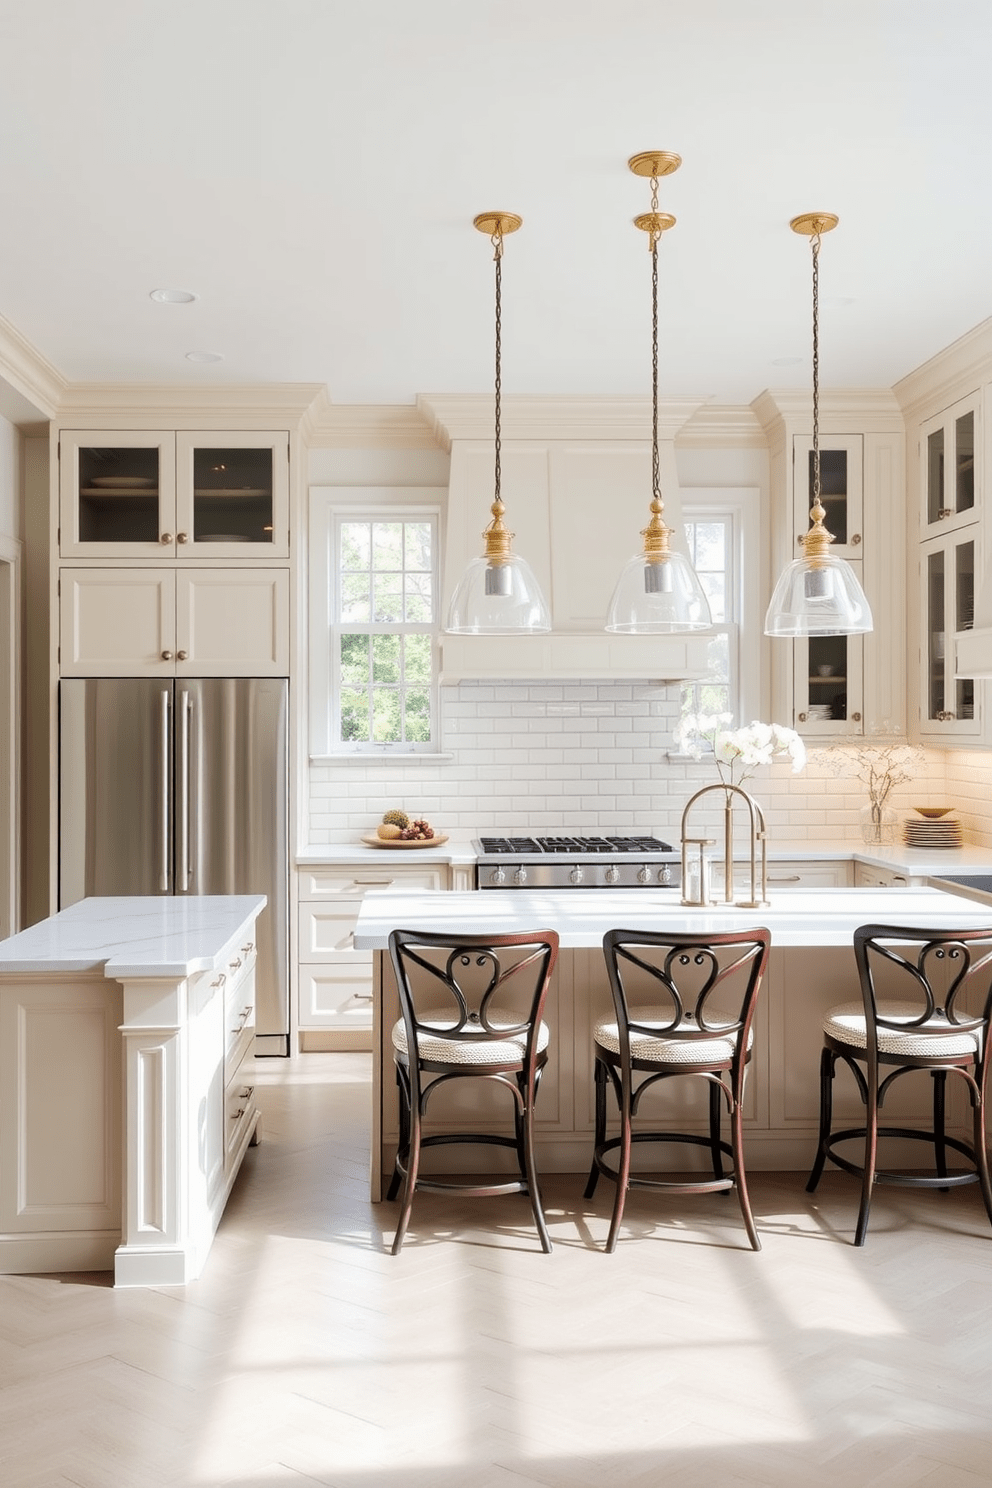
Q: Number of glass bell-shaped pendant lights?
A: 3